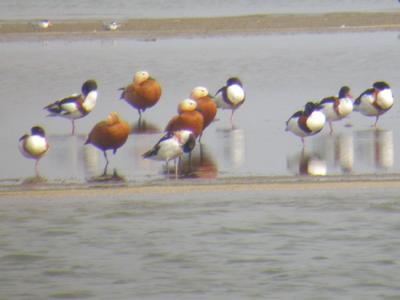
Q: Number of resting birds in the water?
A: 11